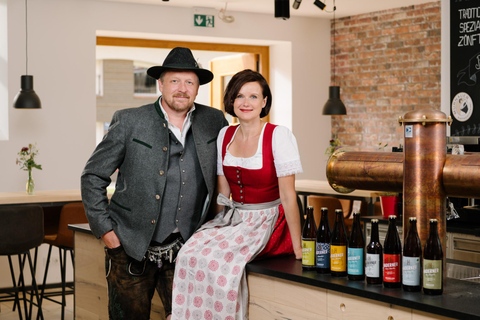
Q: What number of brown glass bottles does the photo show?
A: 8